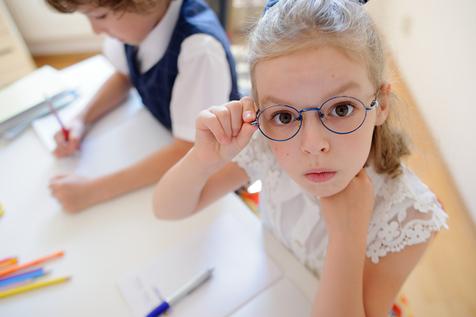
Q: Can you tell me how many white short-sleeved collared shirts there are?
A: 1